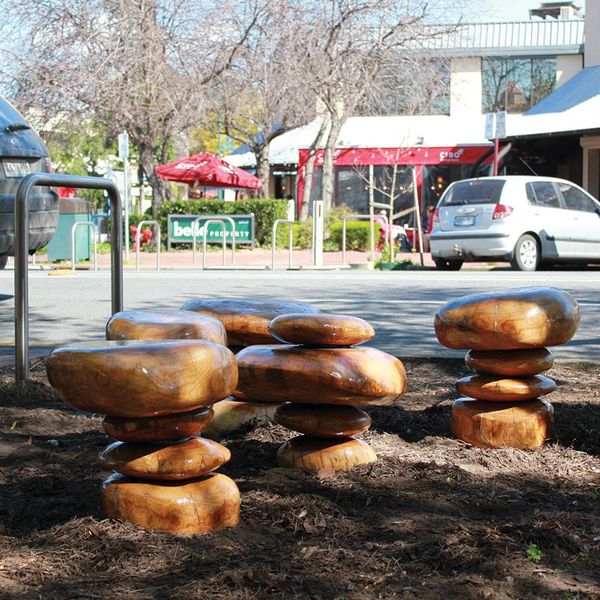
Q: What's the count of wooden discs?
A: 15